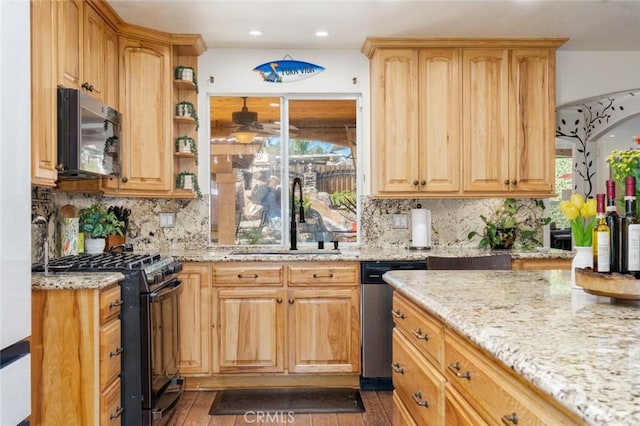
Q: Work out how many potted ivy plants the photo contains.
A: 4